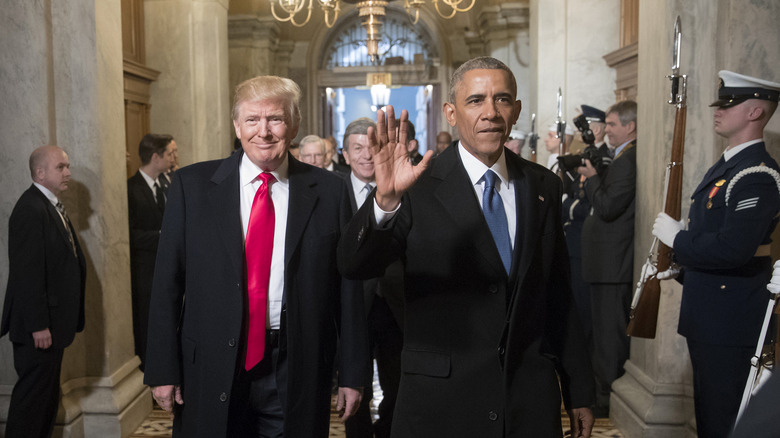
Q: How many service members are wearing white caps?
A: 3